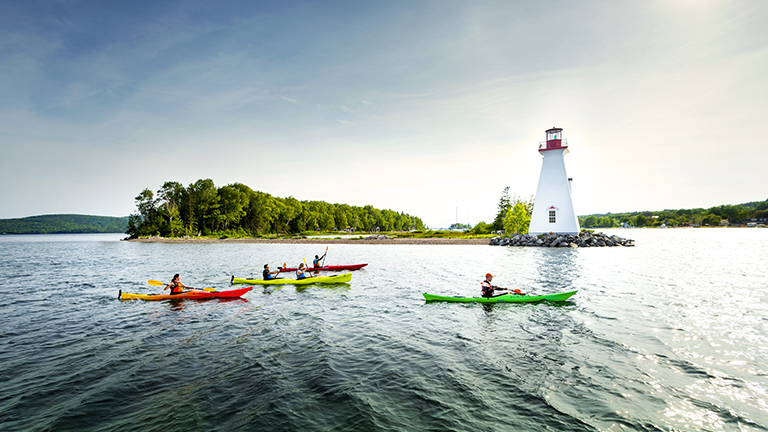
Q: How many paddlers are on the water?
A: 5